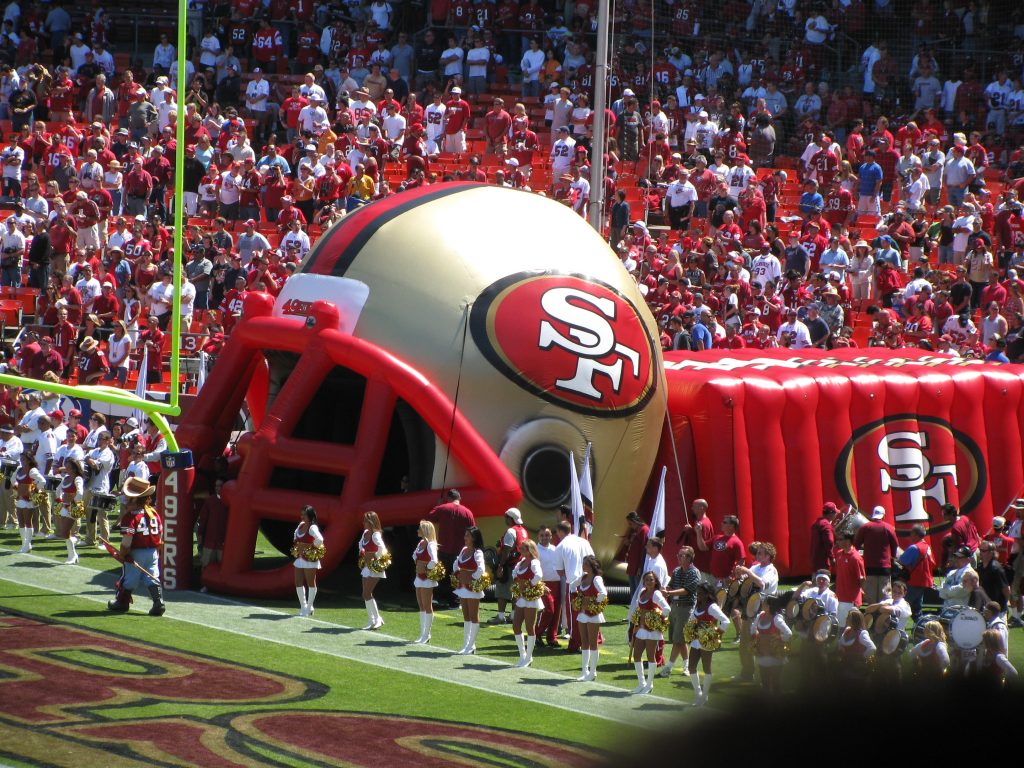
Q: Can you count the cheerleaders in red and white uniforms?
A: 14